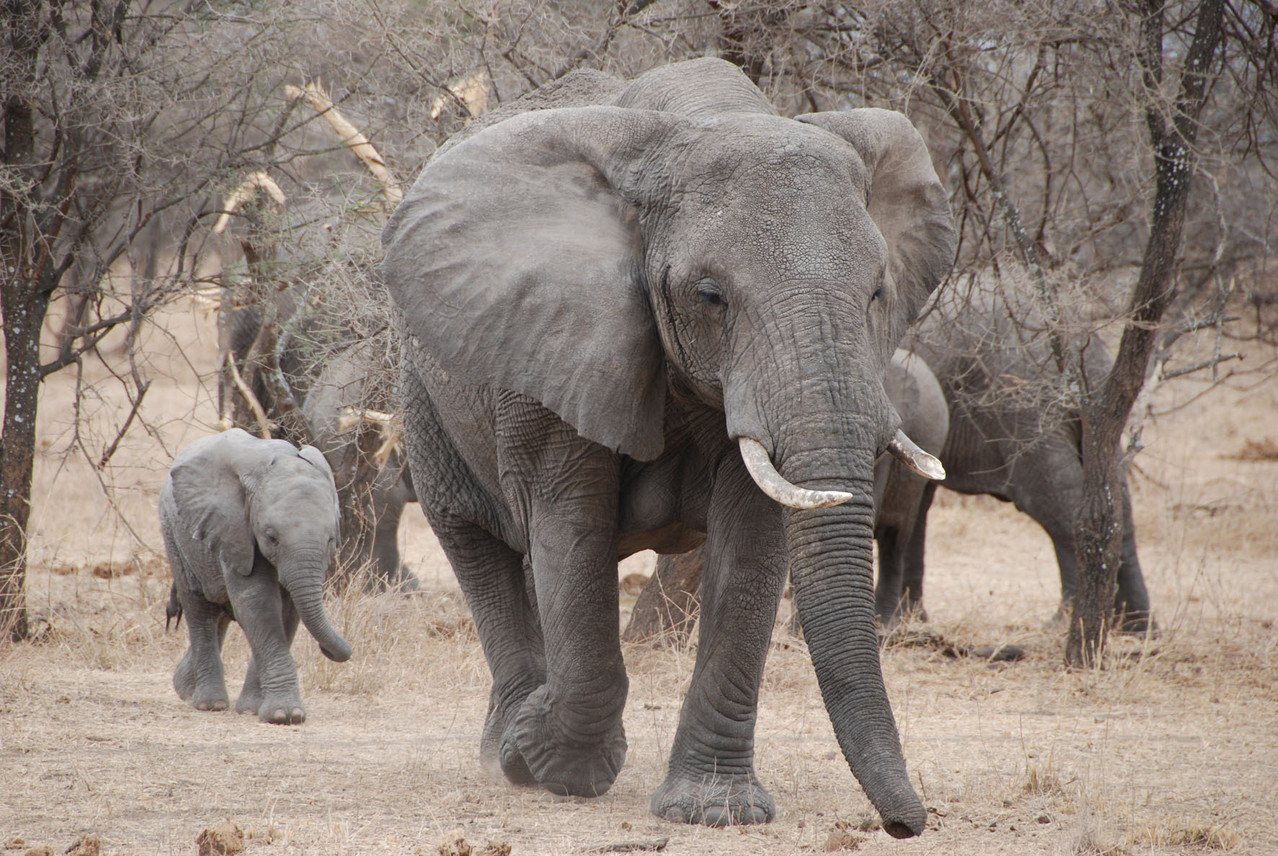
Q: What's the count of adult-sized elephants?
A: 3